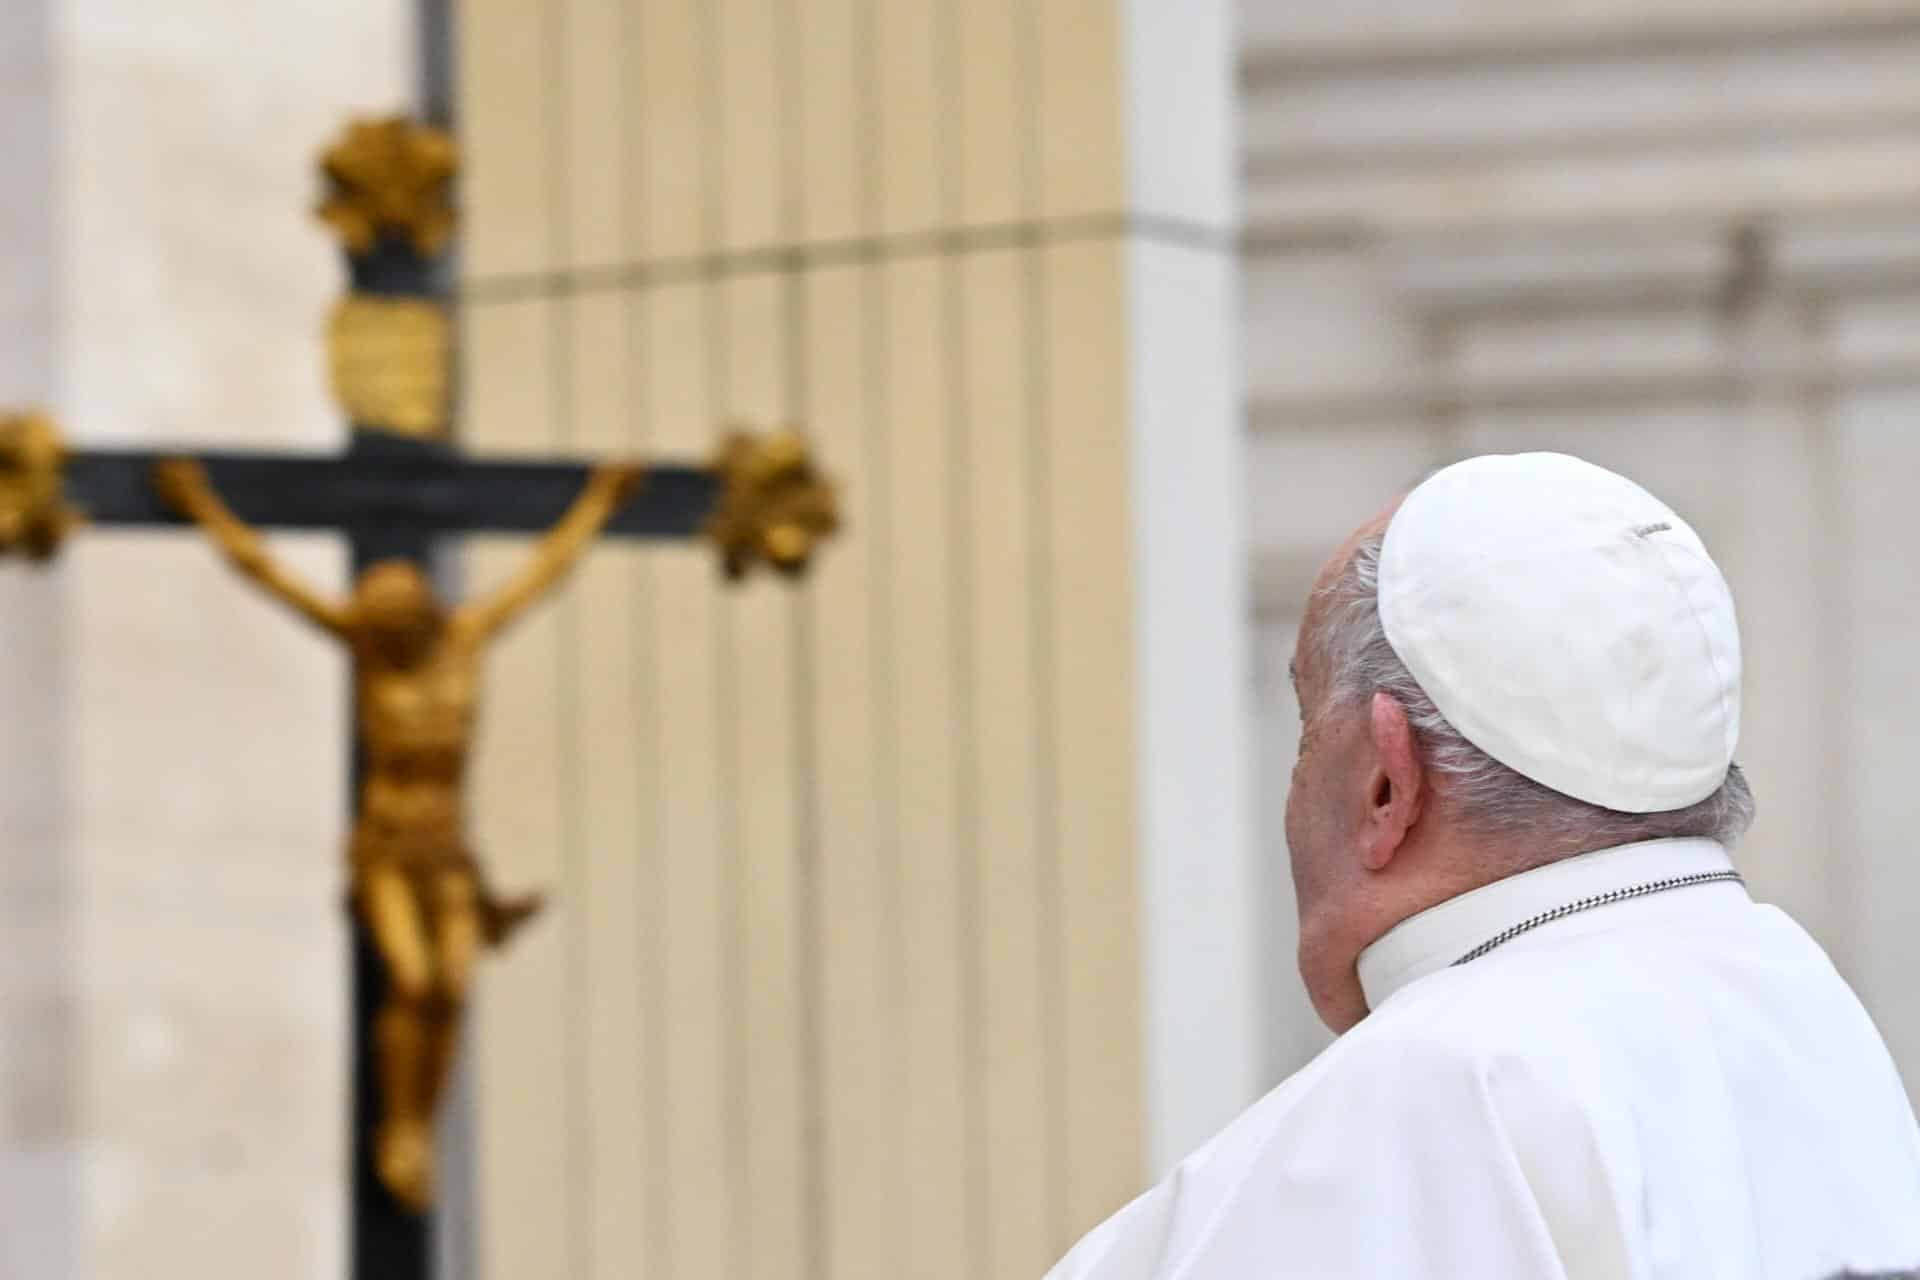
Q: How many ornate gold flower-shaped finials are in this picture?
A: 3